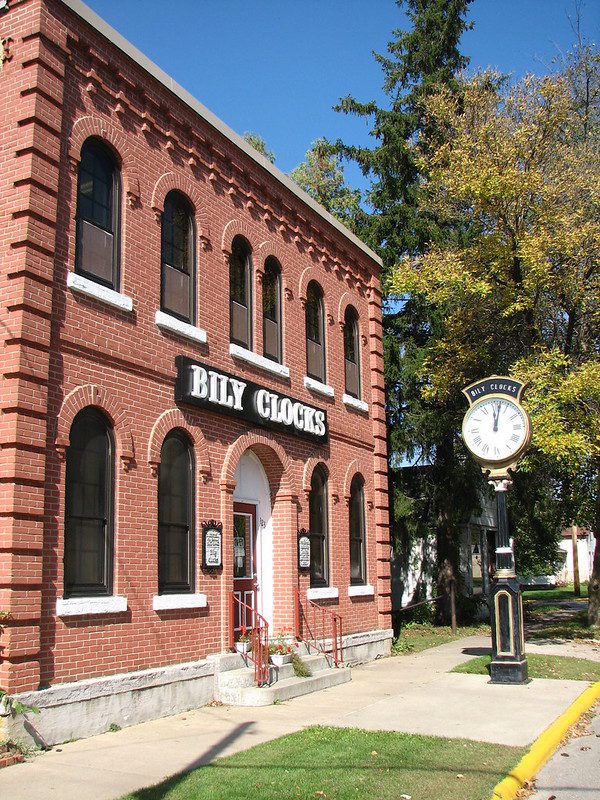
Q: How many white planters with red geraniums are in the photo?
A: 2